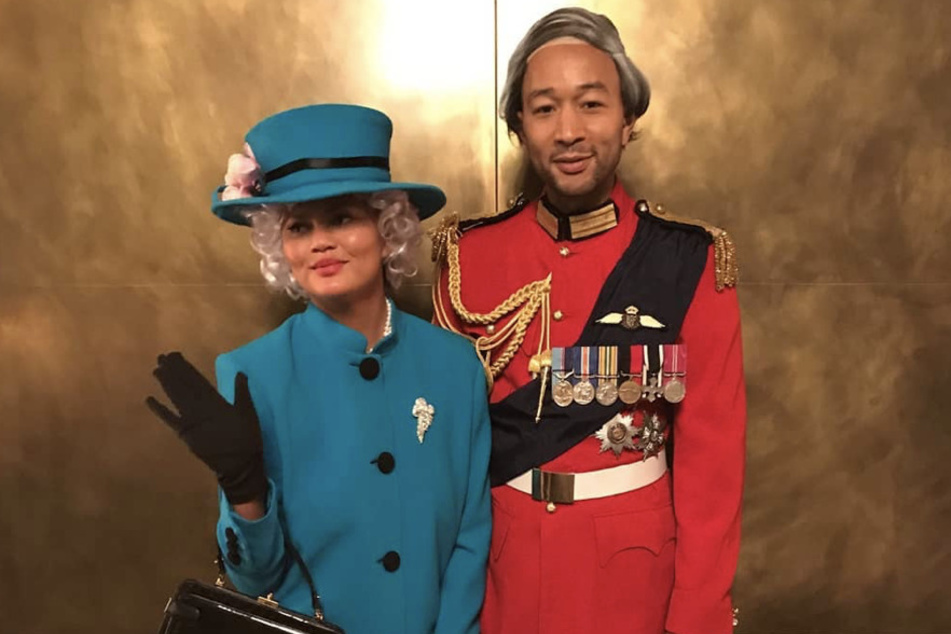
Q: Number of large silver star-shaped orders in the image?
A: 2